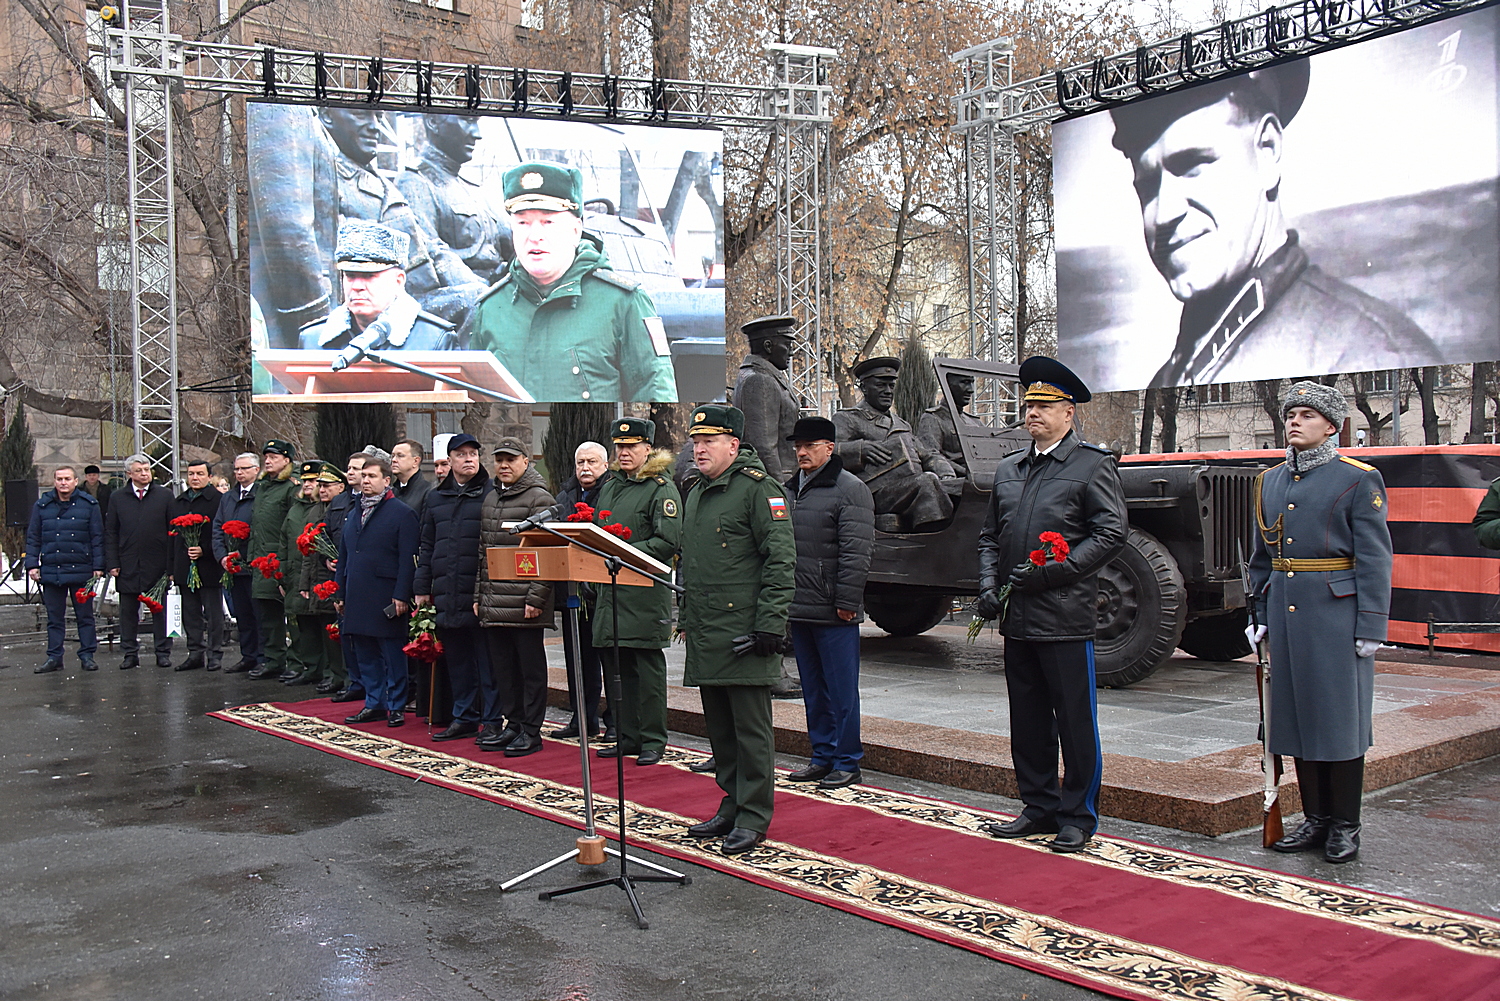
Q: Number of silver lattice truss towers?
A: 3